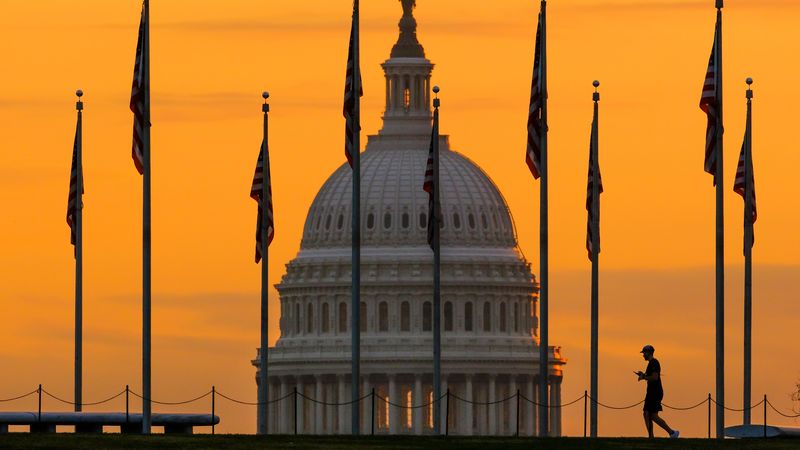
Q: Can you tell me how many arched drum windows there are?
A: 13